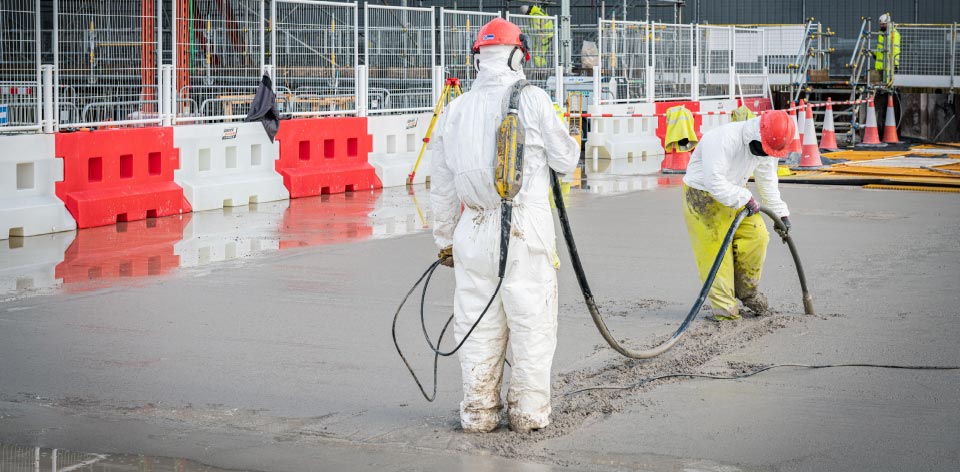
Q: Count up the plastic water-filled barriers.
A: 9